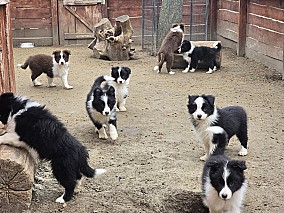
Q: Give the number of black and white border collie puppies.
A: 6